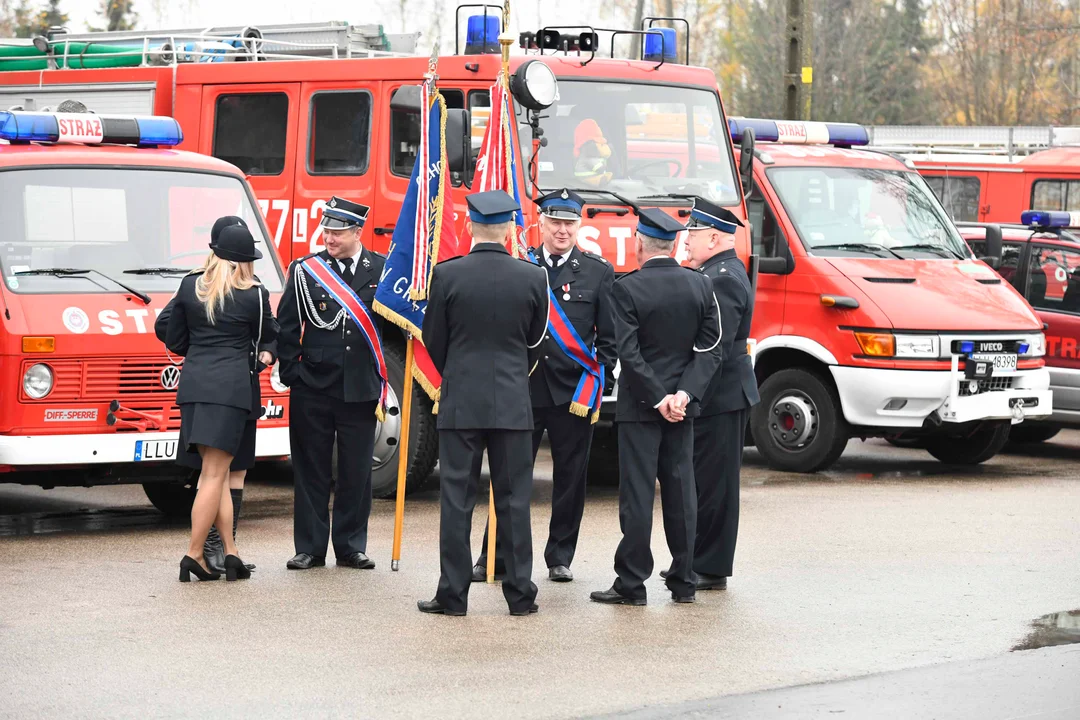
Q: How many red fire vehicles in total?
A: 5